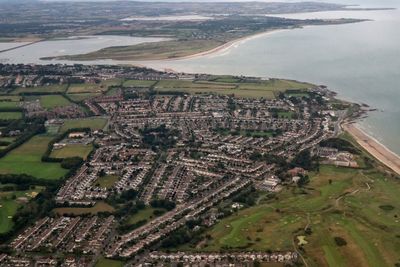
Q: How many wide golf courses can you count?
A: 1